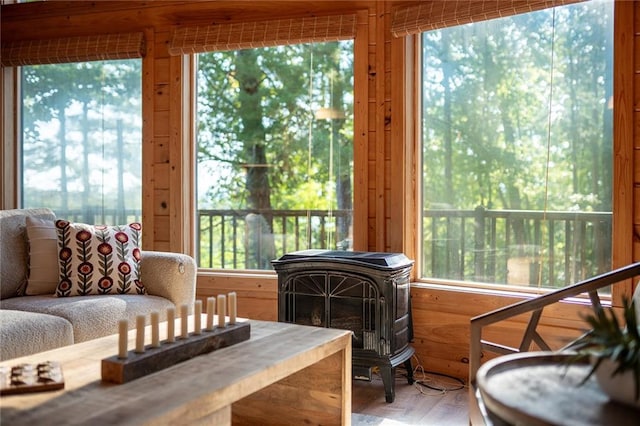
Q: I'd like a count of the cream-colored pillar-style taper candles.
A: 9